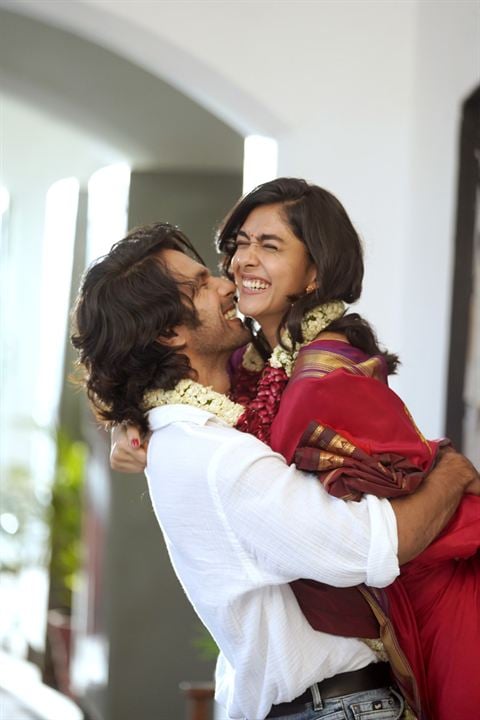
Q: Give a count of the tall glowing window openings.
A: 3